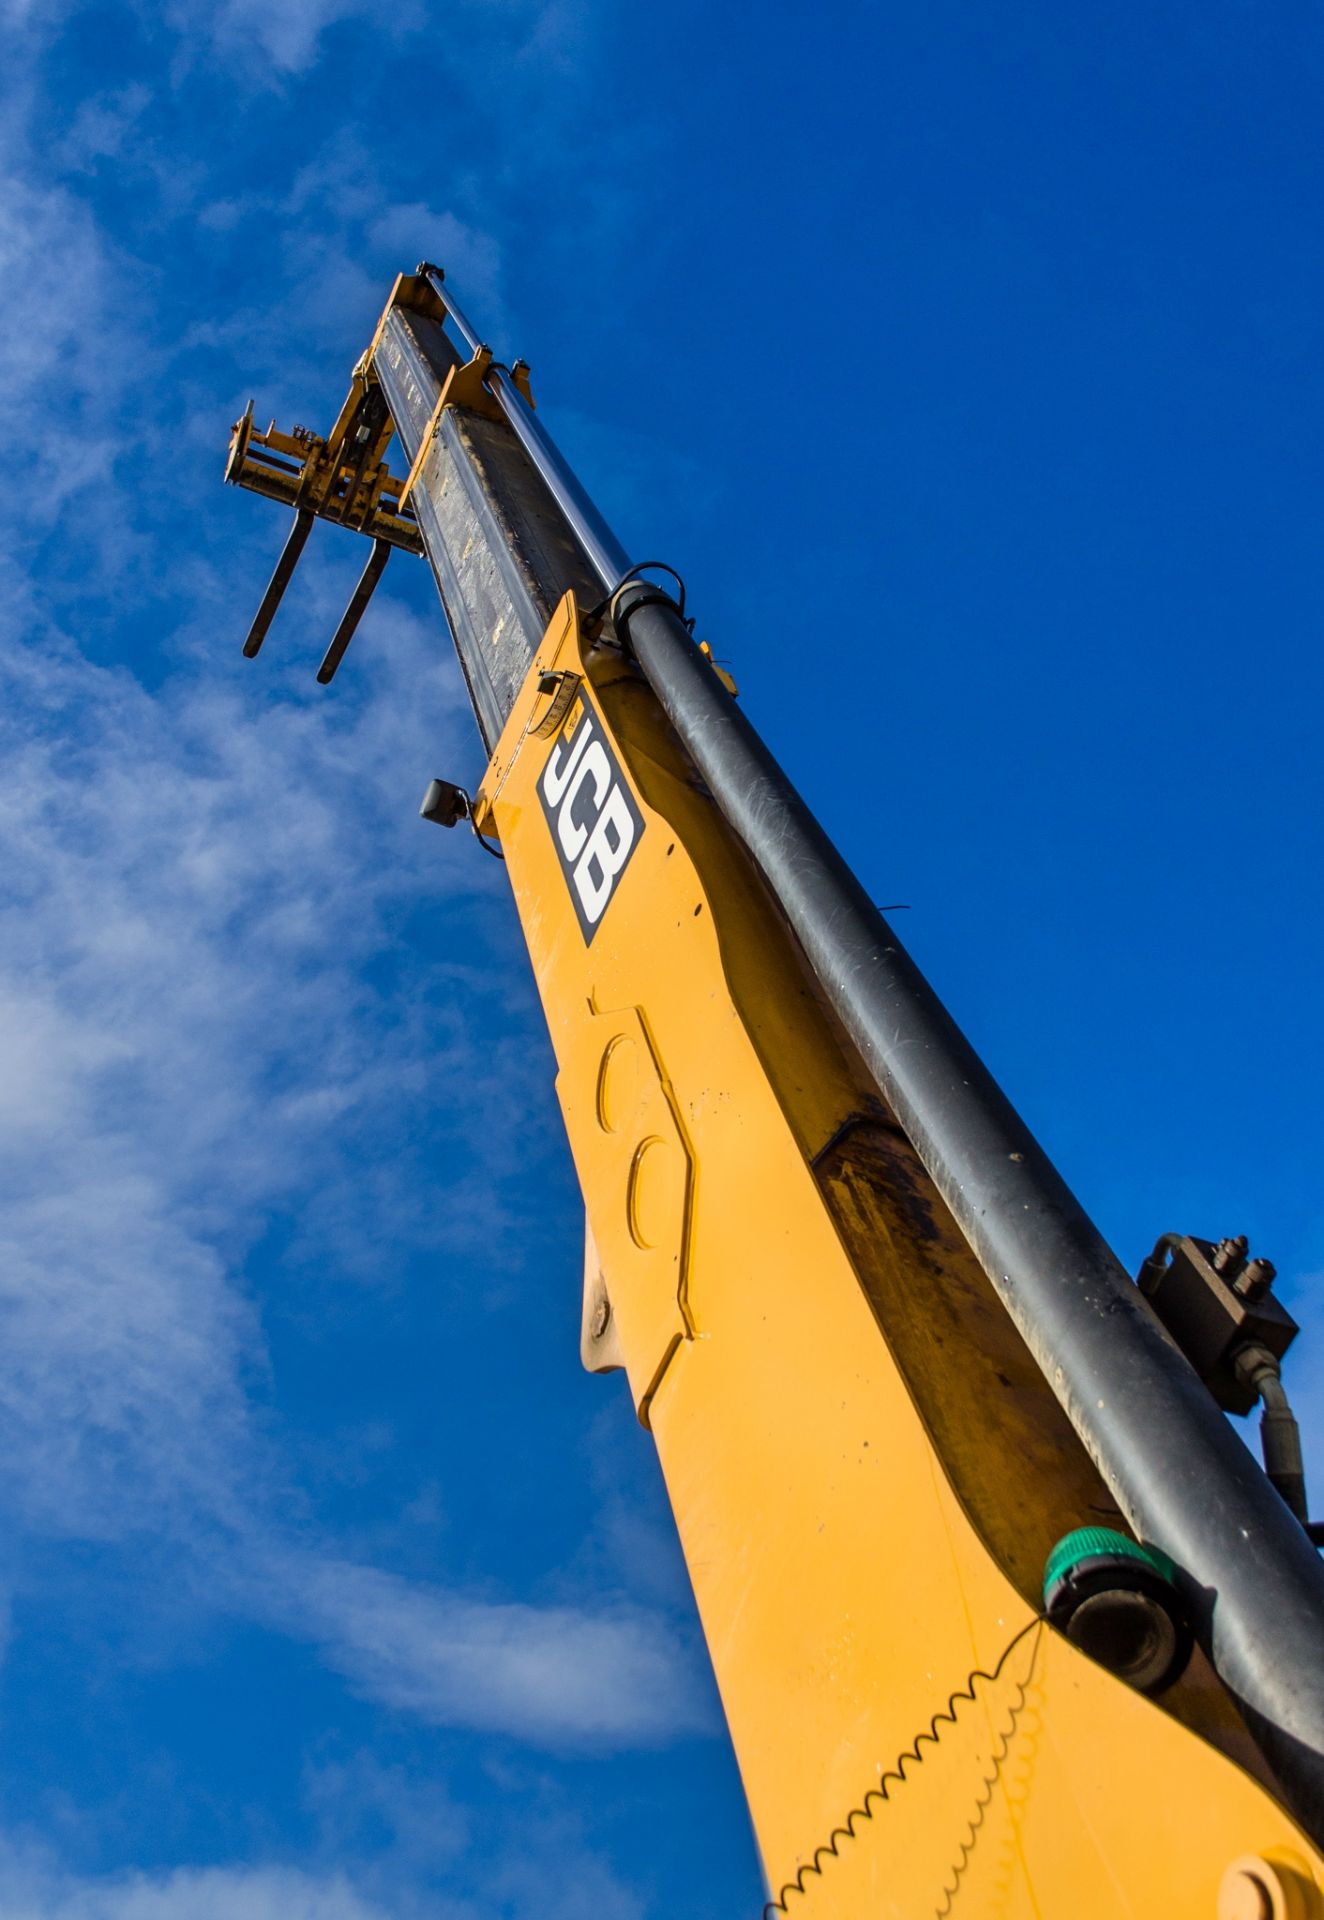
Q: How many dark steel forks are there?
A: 2